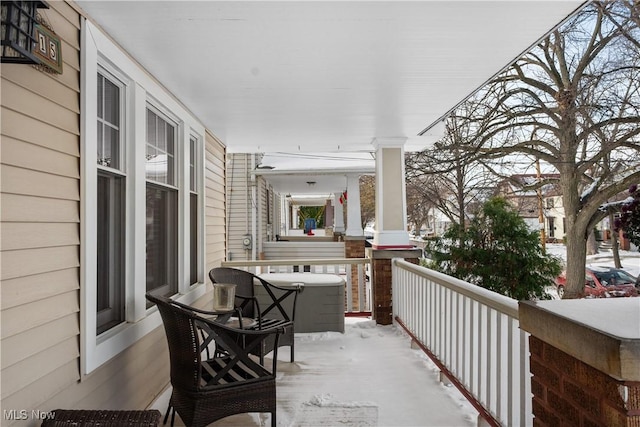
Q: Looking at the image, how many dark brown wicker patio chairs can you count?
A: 2